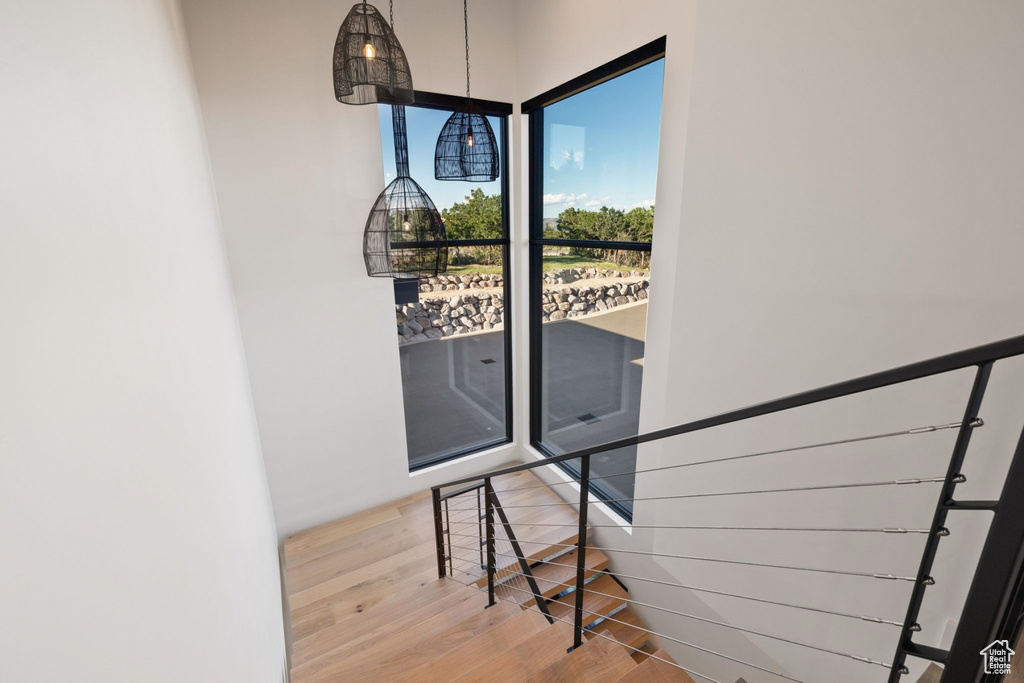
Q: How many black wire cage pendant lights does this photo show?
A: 3